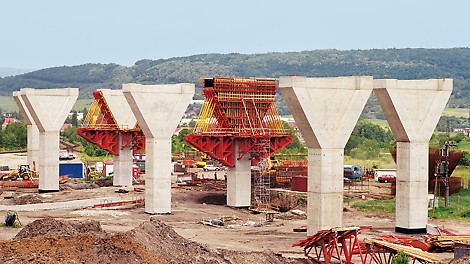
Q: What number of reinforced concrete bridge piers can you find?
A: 7